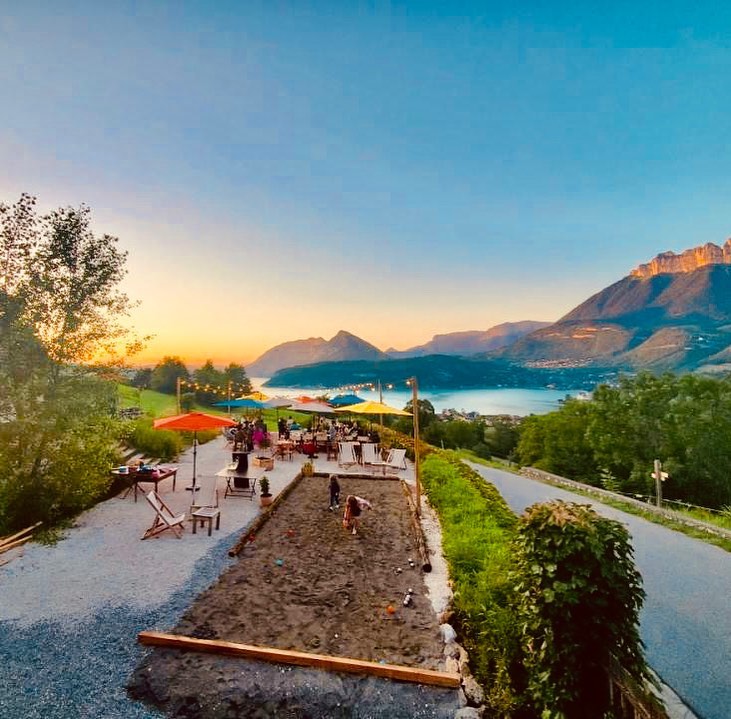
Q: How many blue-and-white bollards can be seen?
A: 0